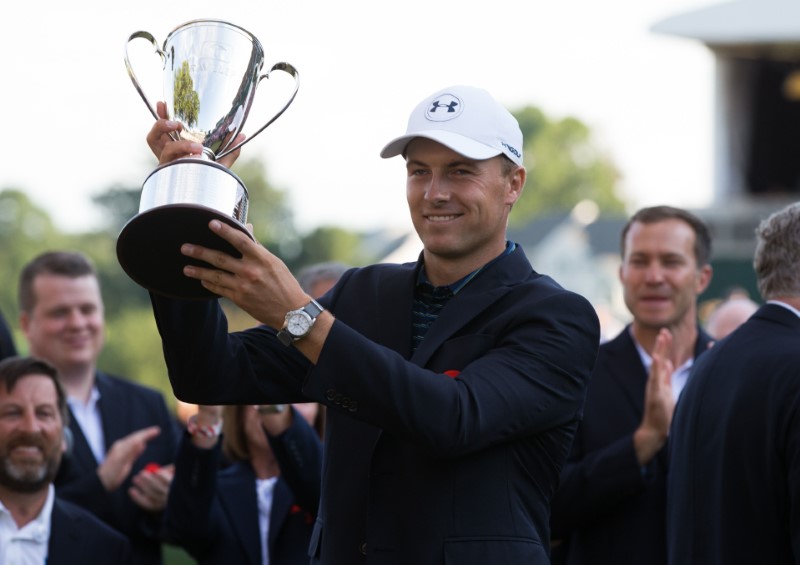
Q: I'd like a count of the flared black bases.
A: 1